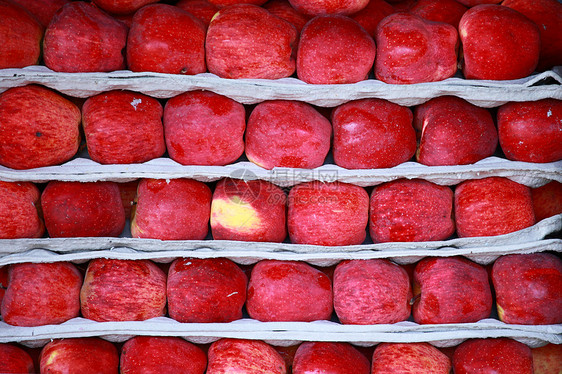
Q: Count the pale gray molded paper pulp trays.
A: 4